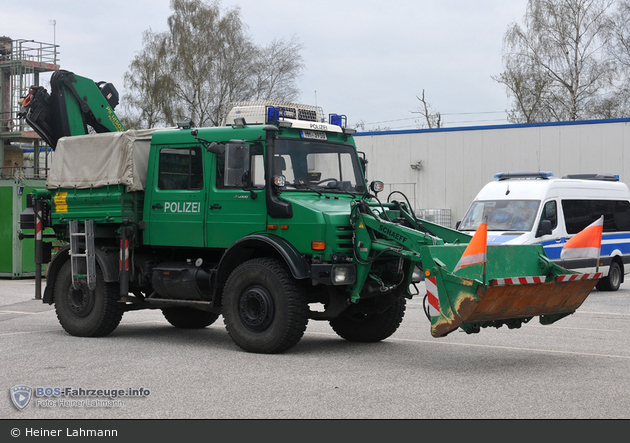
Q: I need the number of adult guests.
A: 0